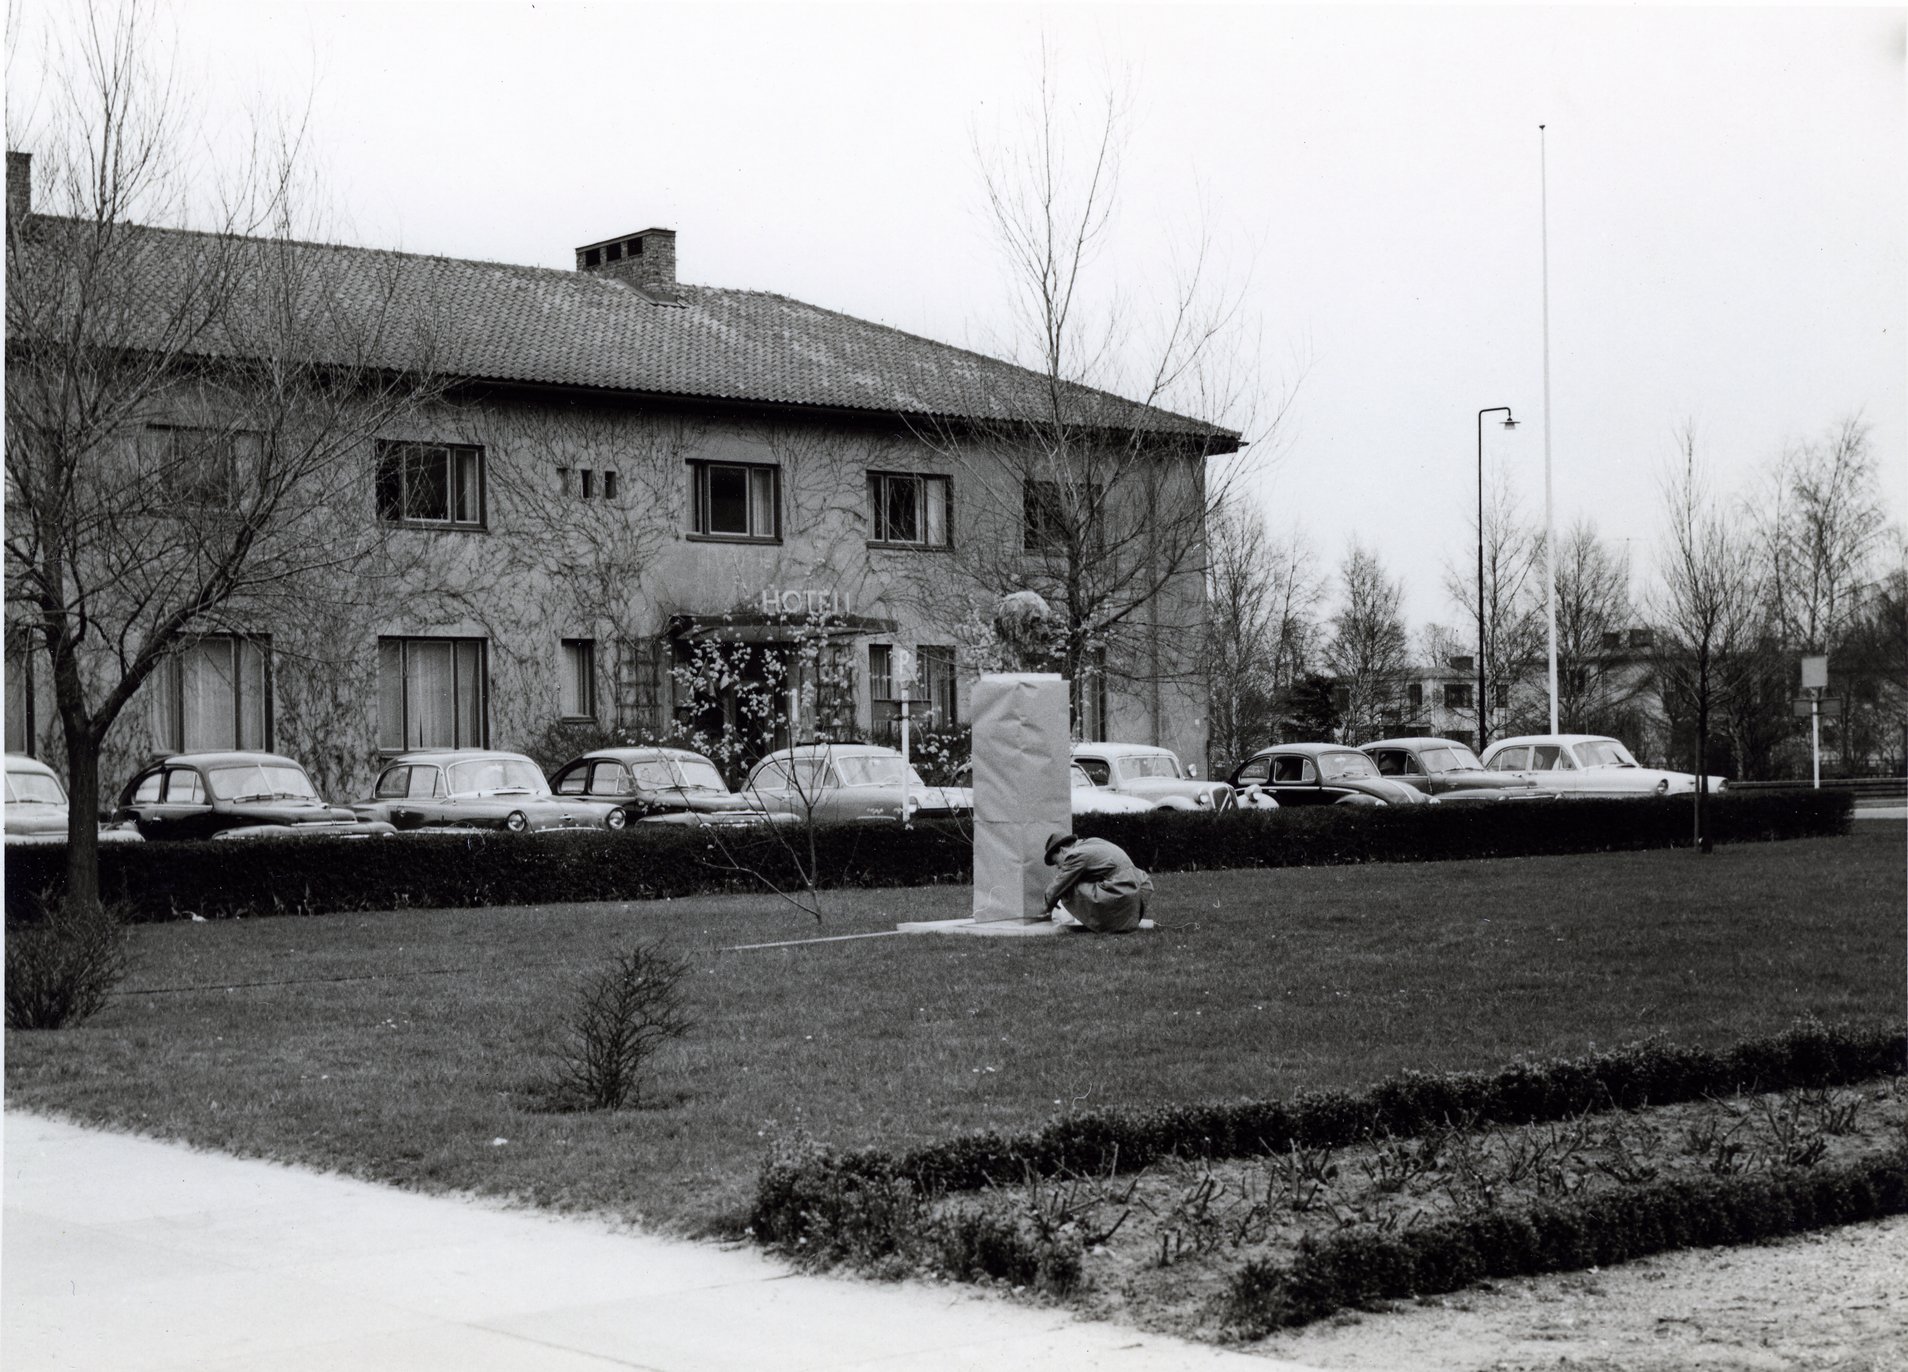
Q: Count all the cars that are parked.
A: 10